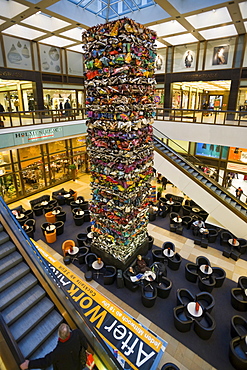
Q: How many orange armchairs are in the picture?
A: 4